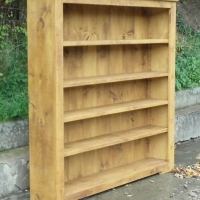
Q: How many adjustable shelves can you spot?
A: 4